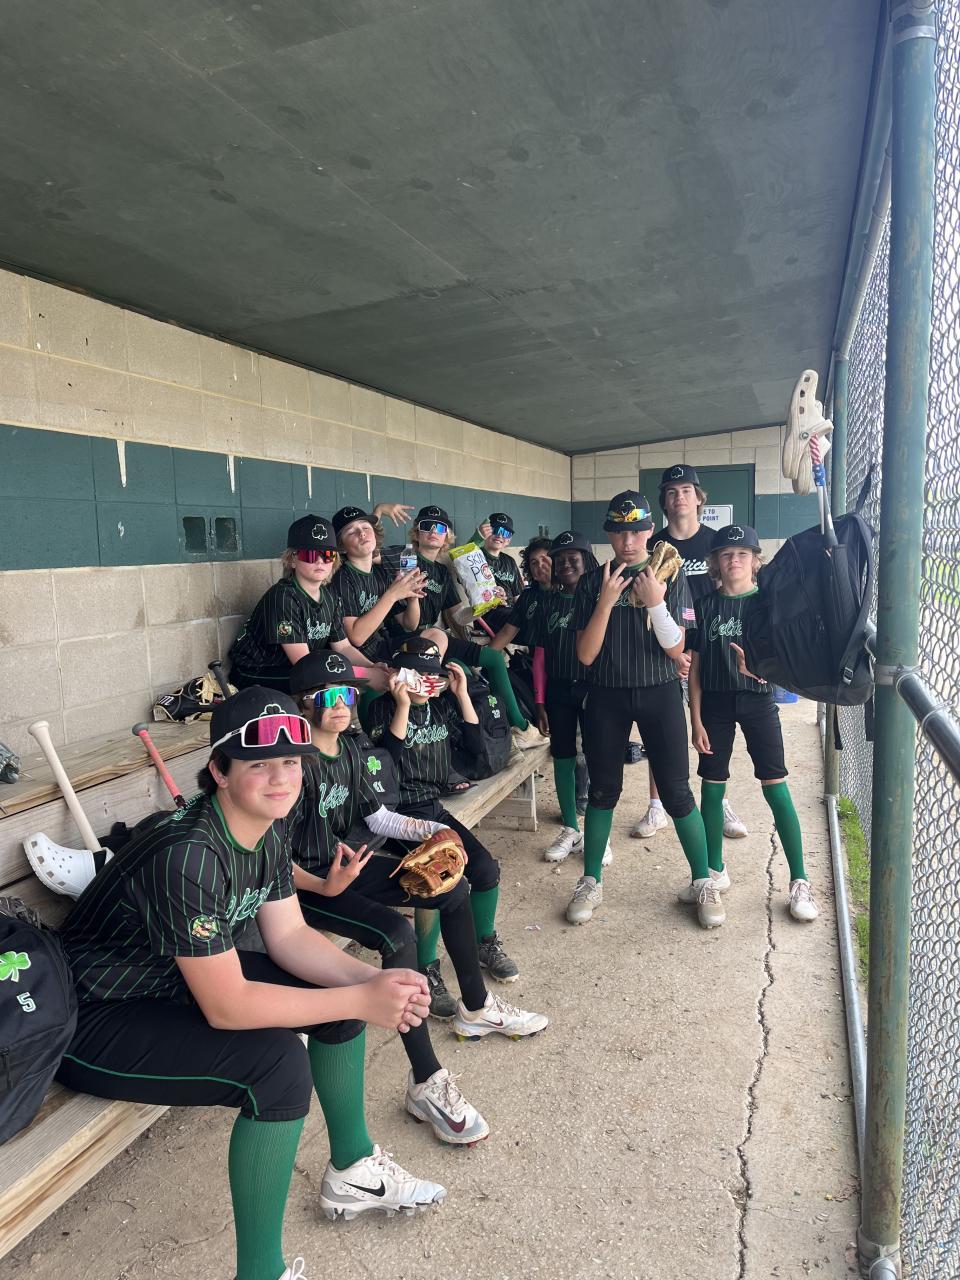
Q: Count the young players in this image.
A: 12